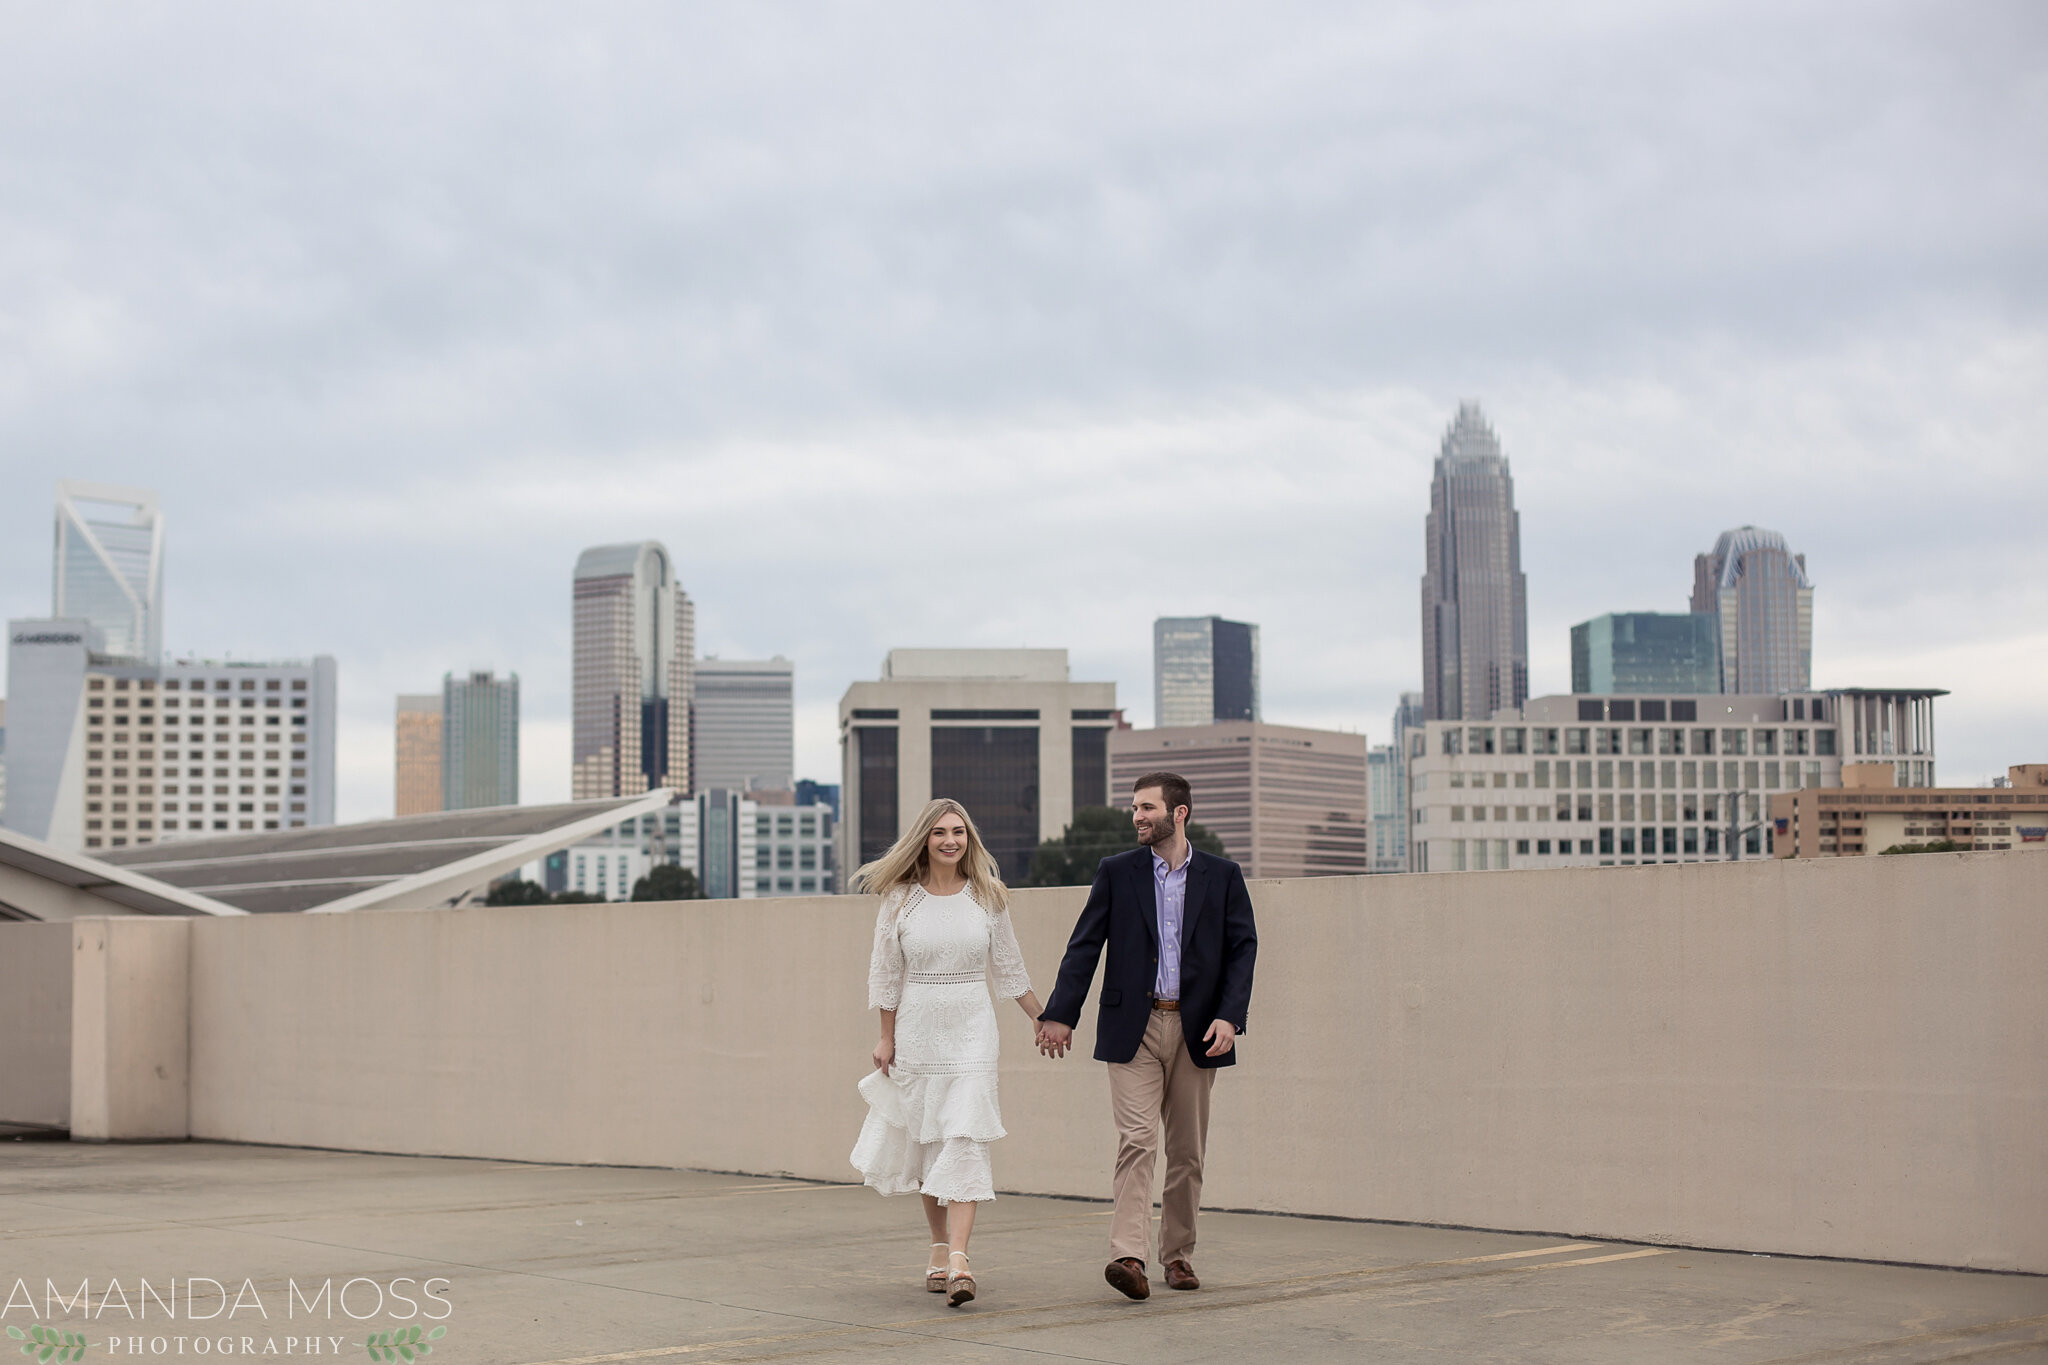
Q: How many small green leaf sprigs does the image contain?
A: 2